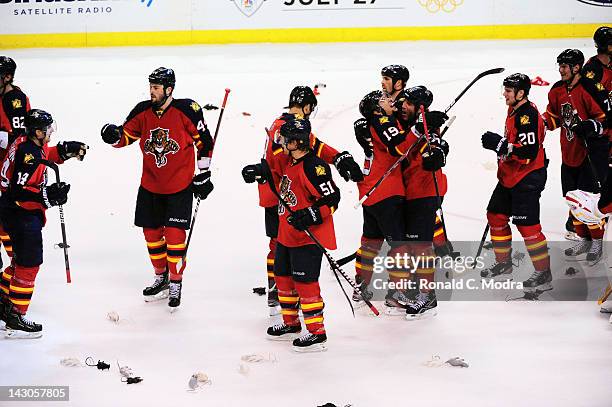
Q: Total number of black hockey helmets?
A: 11